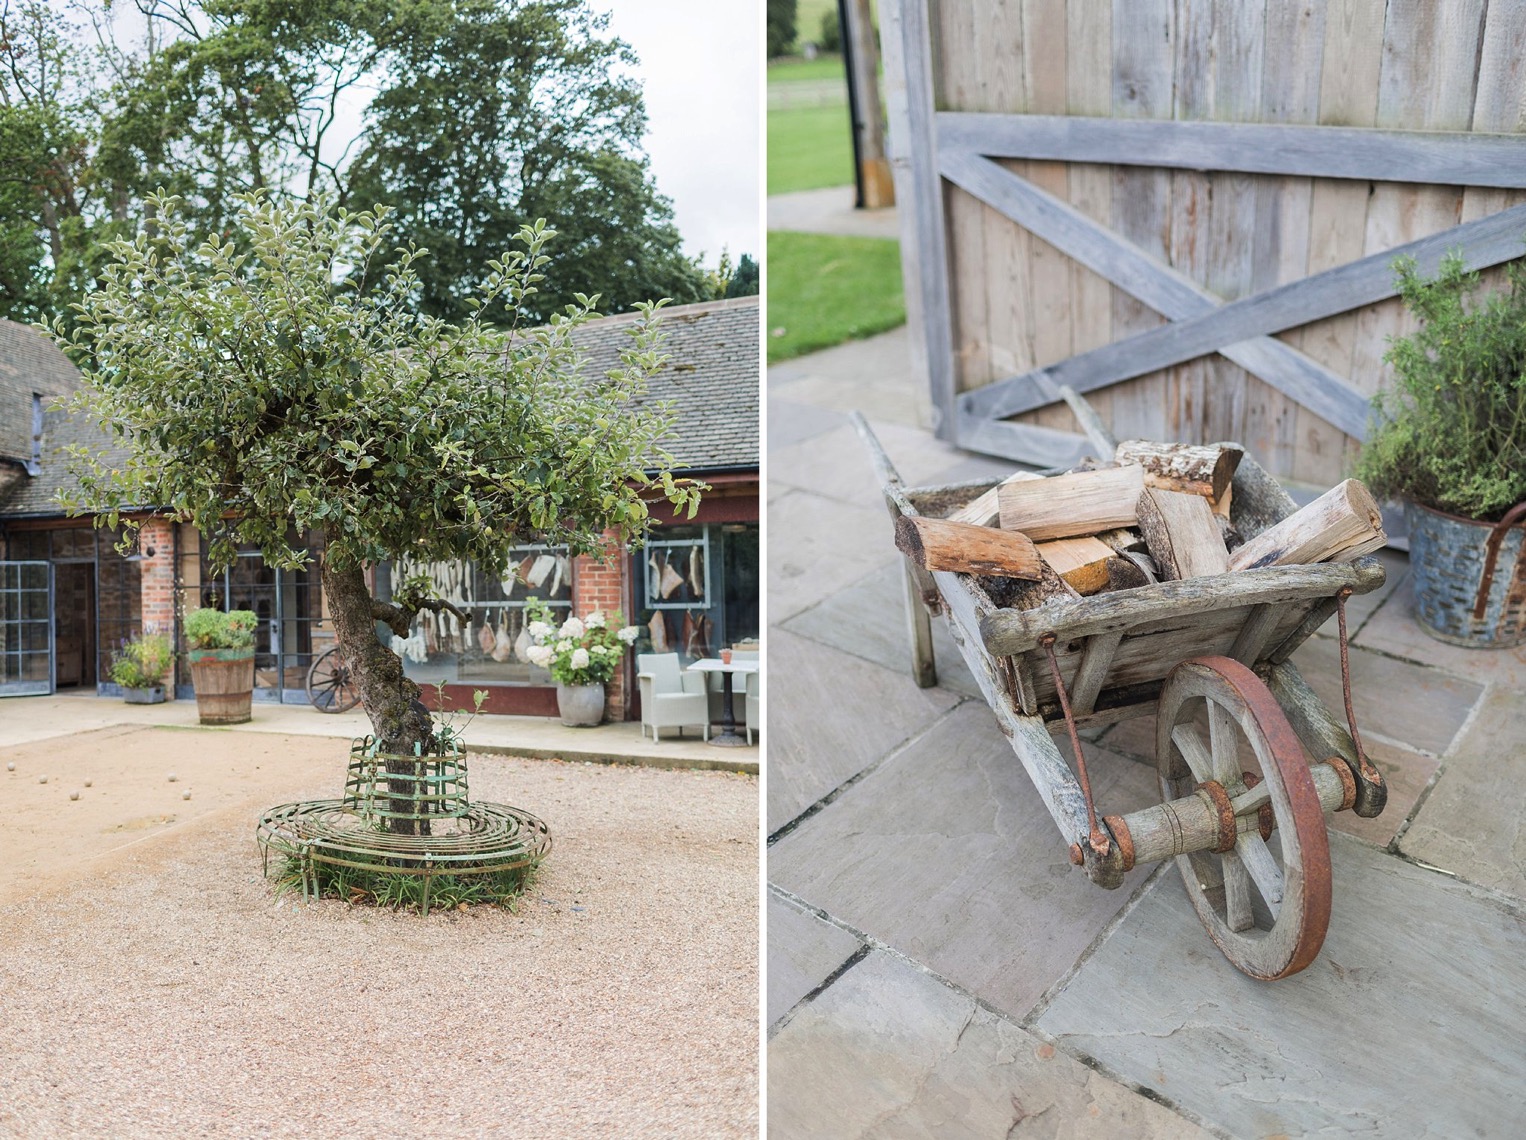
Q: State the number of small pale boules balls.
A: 6